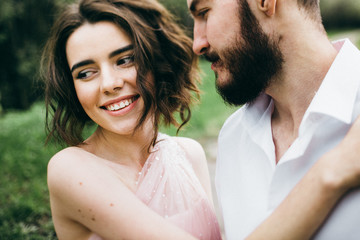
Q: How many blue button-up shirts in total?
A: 0